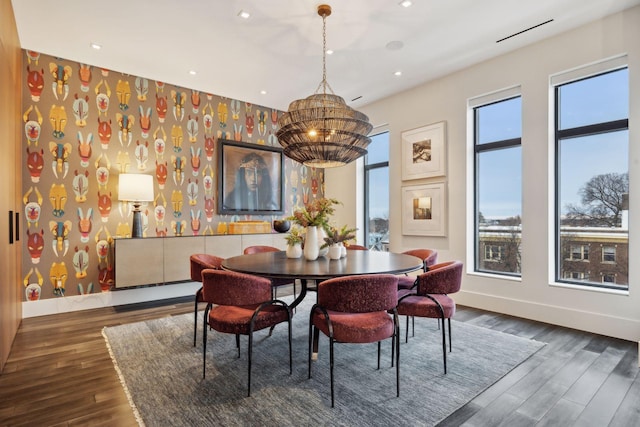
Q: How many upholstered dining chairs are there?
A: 7